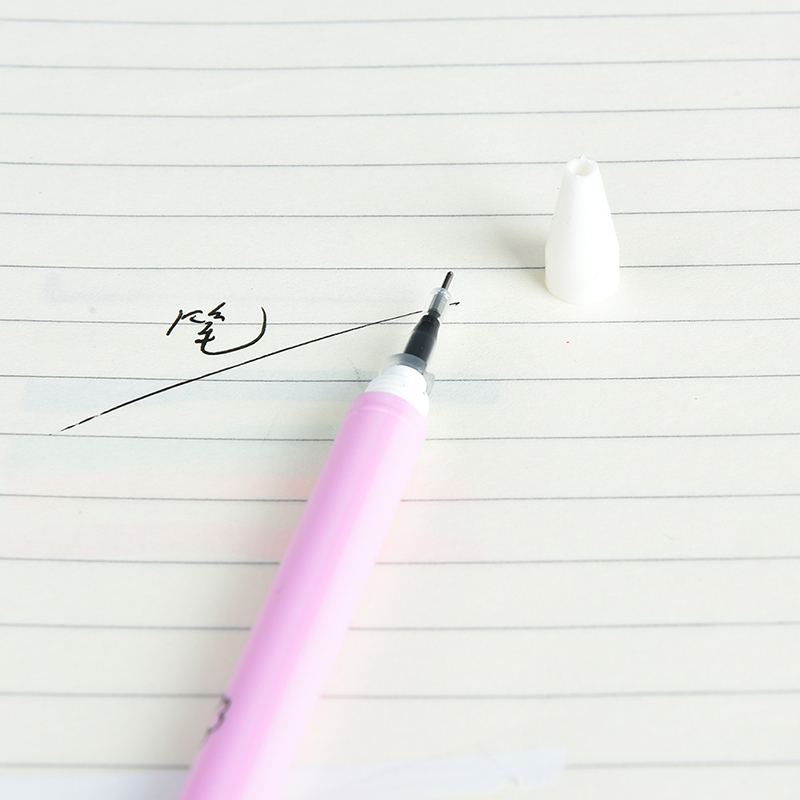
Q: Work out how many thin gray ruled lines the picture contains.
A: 14